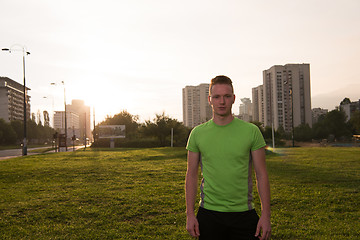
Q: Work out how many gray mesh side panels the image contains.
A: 2